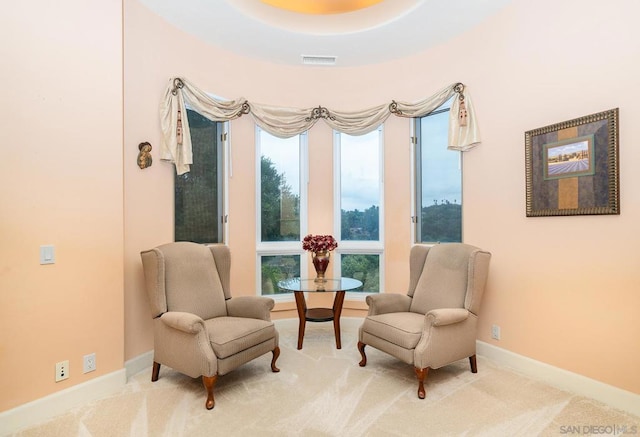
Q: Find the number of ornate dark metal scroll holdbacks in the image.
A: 5